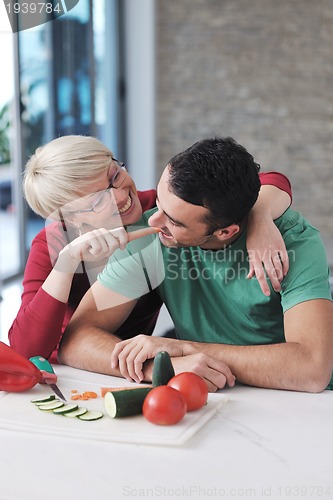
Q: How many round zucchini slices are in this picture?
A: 6